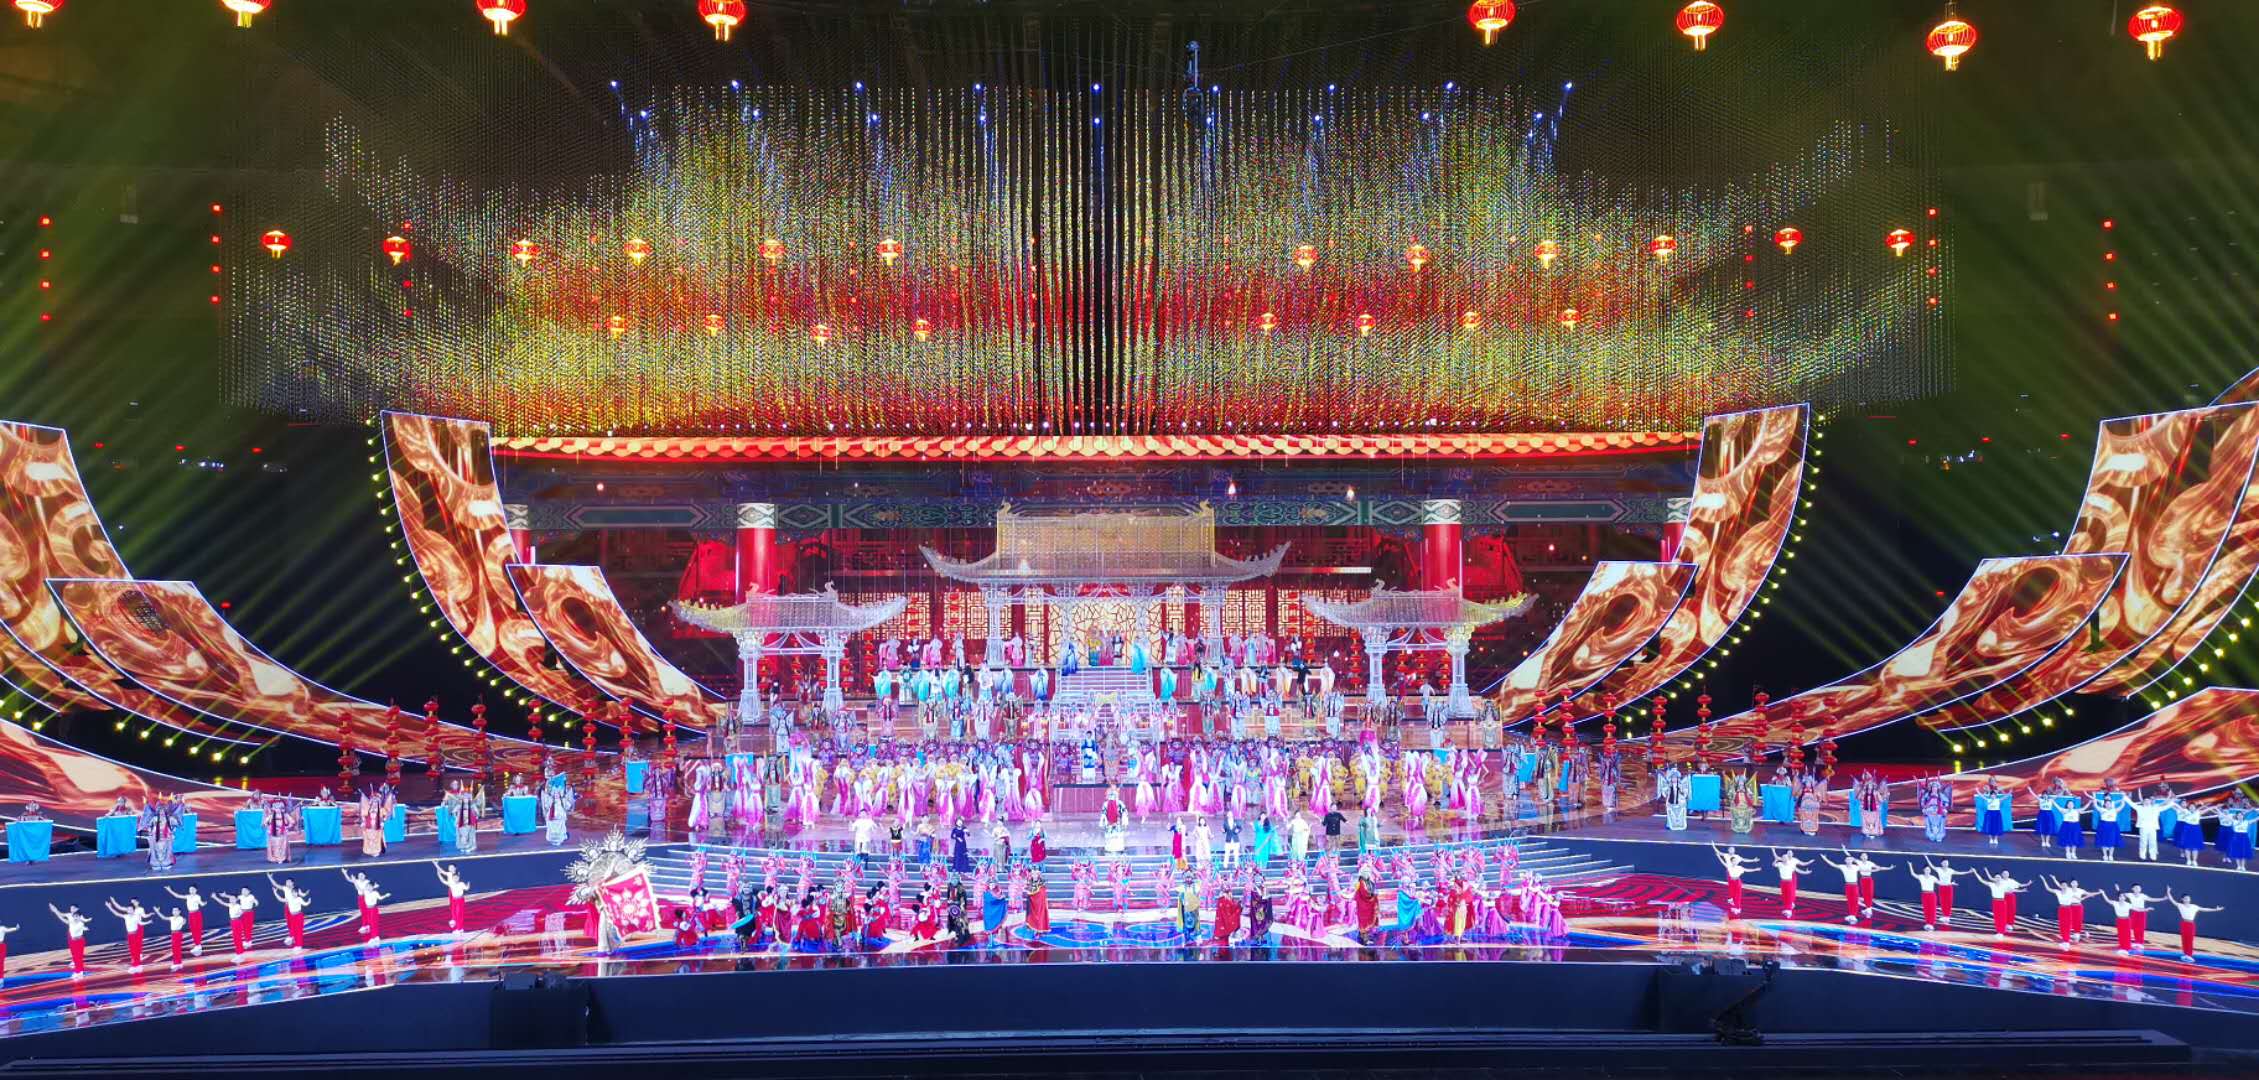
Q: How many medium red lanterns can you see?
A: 12